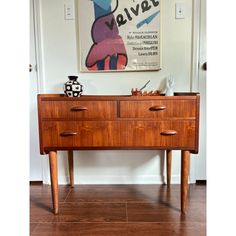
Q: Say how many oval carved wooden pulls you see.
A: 4